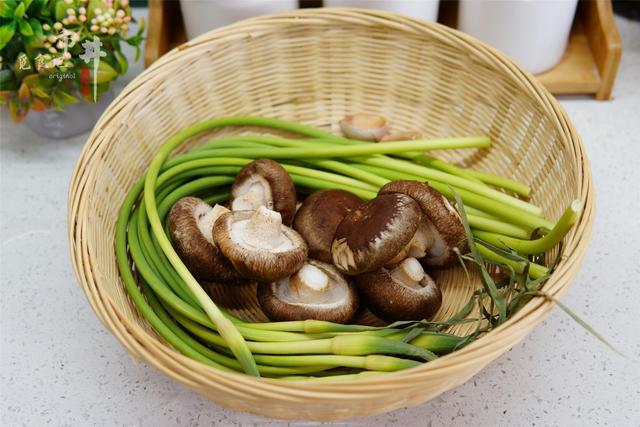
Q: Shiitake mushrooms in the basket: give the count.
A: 8